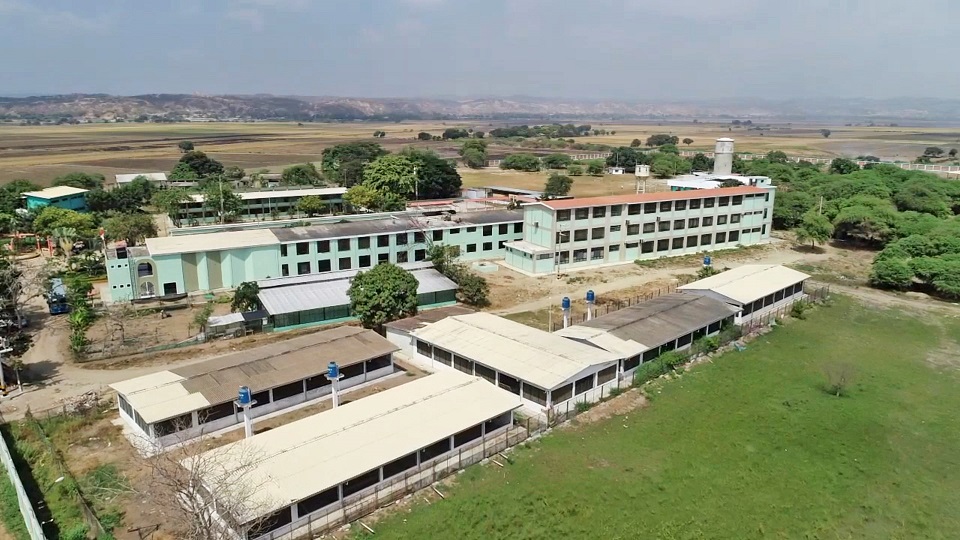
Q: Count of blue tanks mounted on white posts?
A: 5